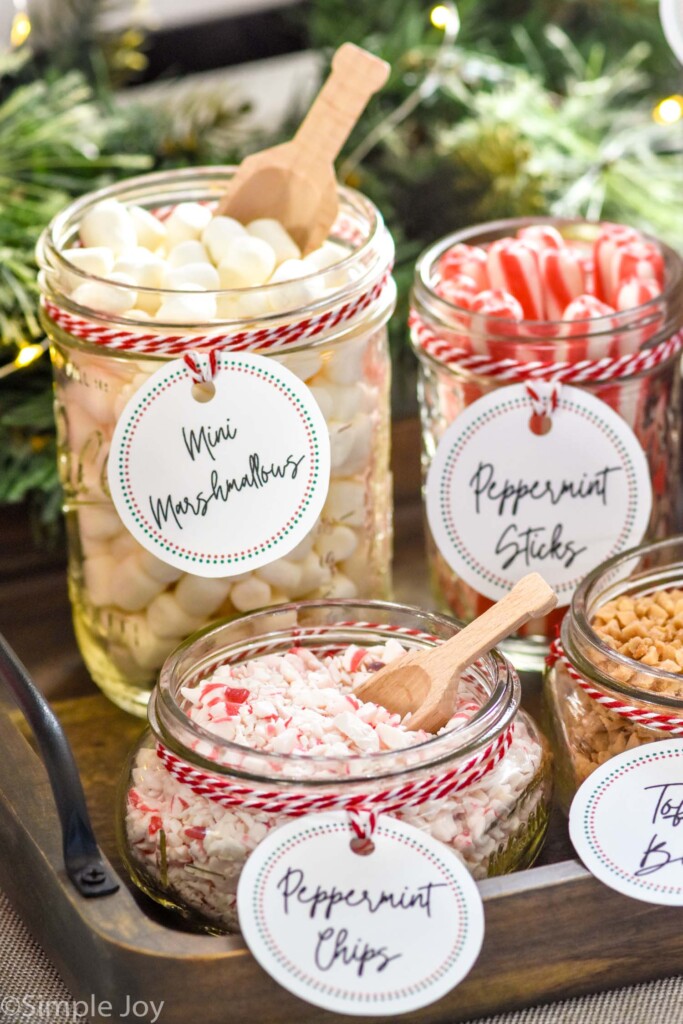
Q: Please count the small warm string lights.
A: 4